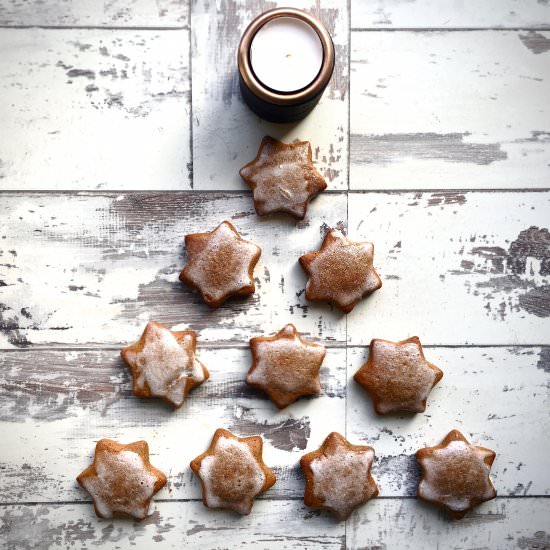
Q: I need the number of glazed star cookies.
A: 10